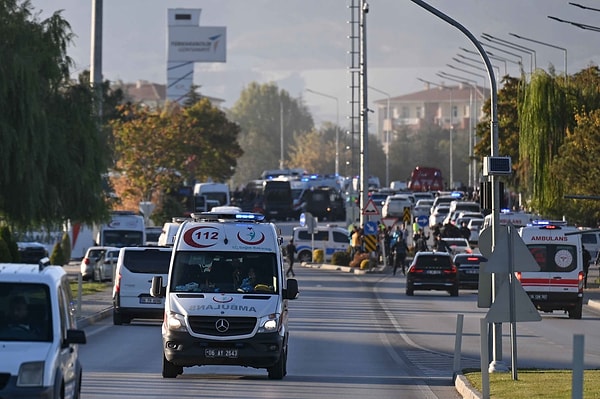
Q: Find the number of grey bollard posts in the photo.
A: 3